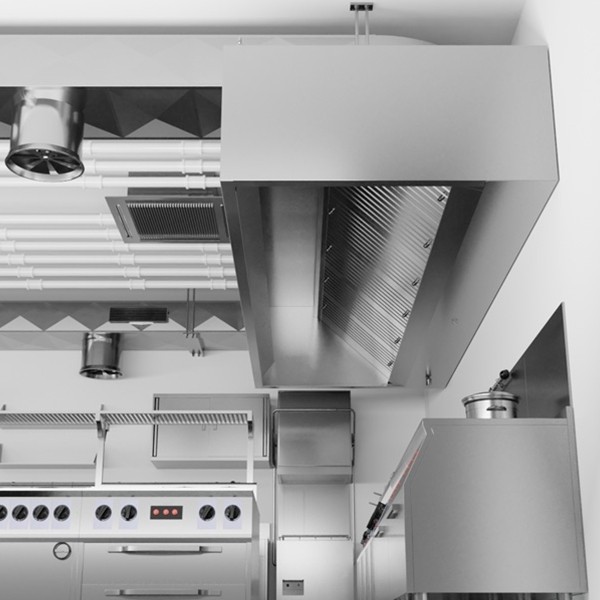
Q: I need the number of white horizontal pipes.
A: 9